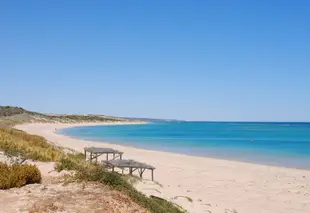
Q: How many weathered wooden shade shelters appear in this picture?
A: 2